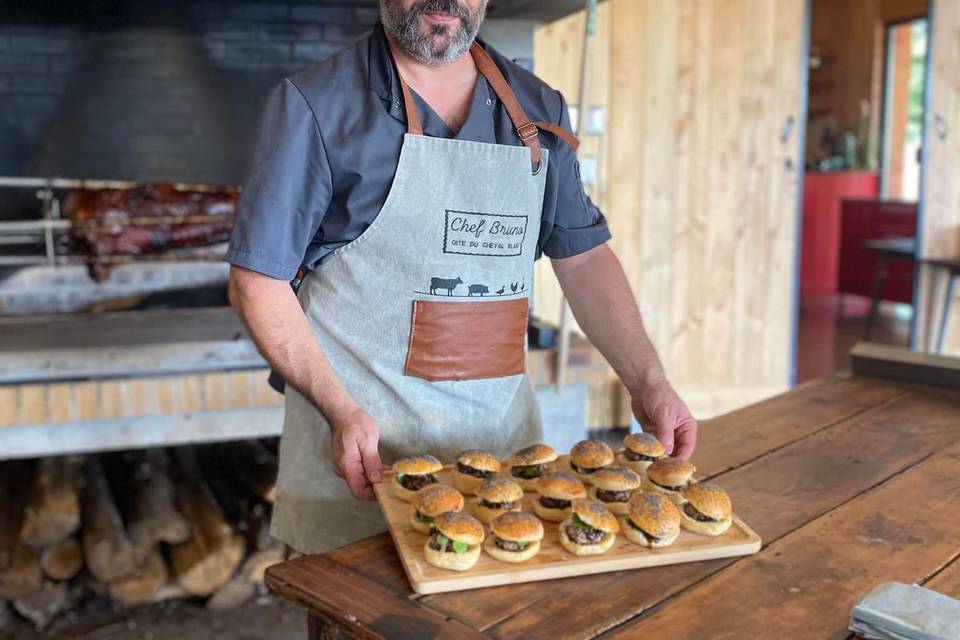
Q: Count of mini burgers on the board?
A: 15